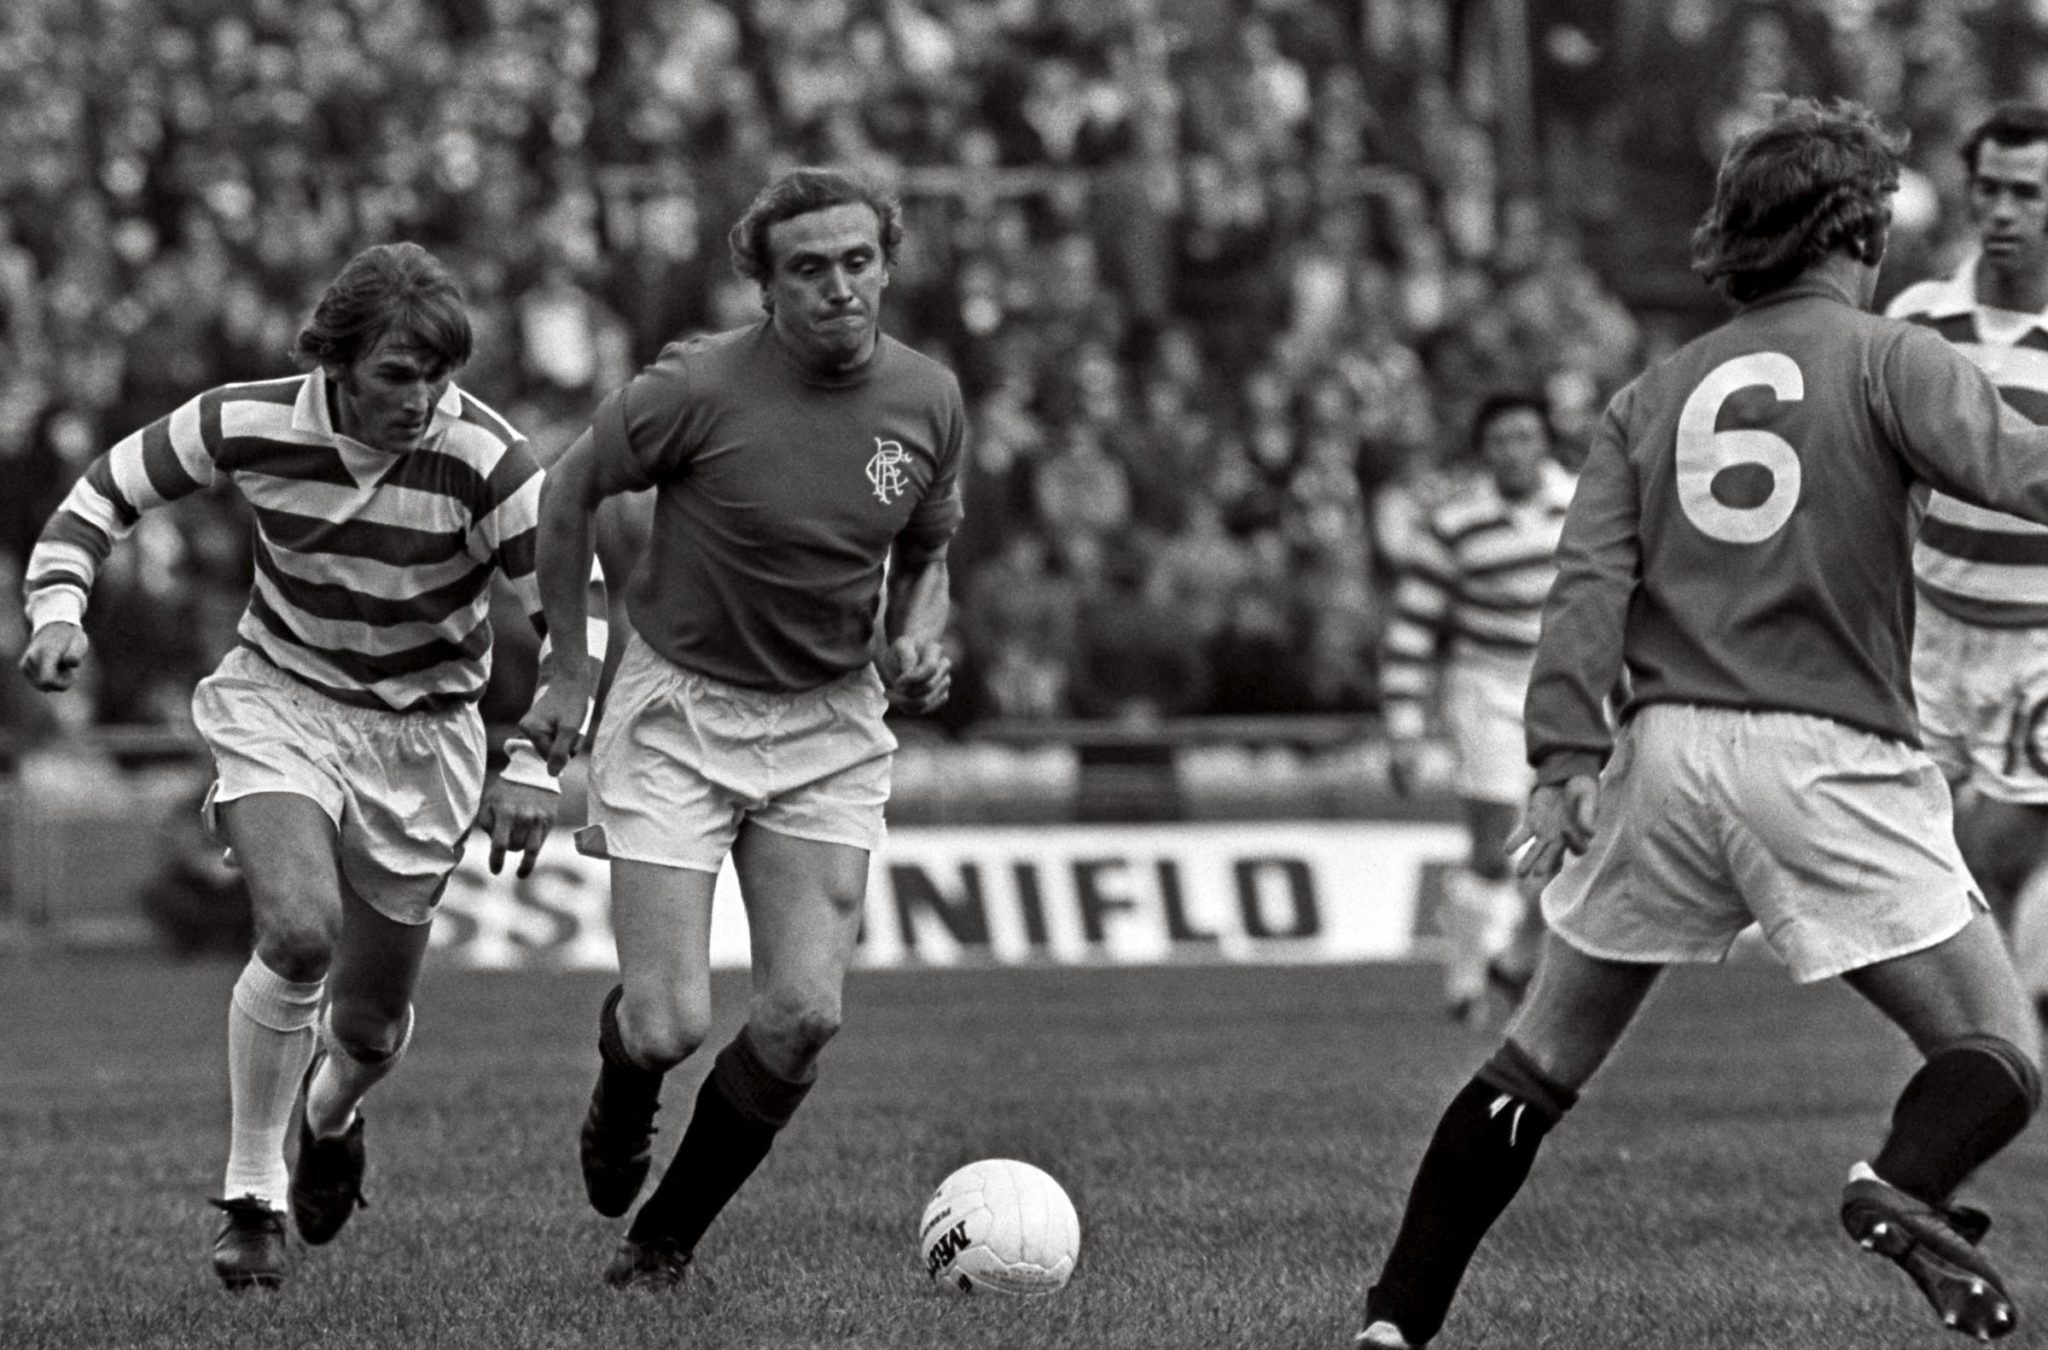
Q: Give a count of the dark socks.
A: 4